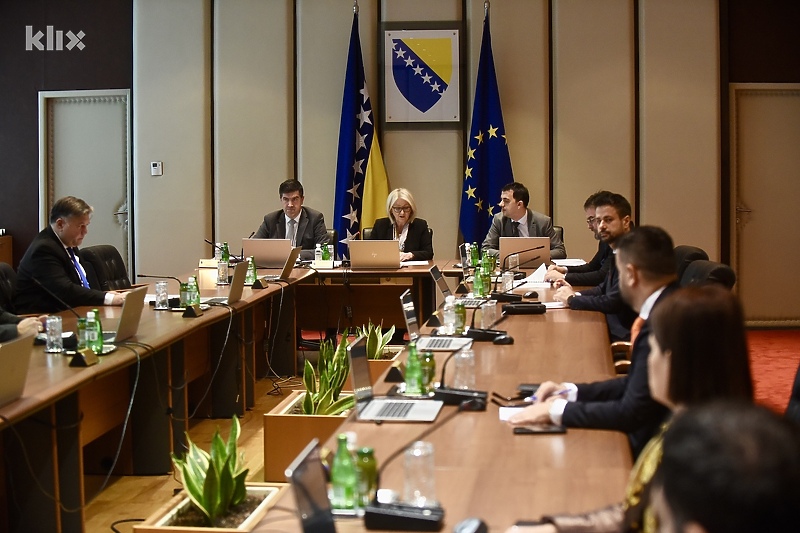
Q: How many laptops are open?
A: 12